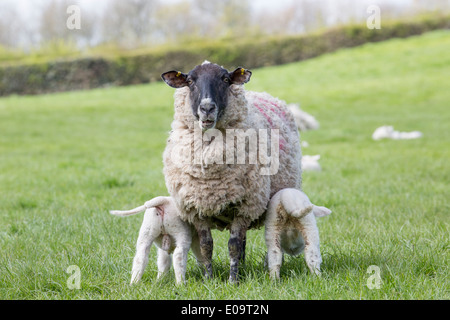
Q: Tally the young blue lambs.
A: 0